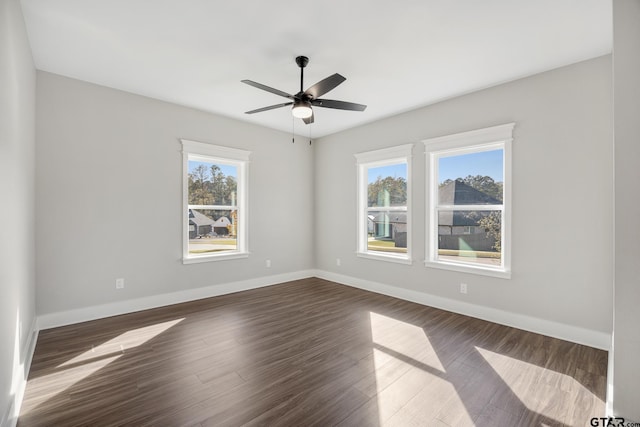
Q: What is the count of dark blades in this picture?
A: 5